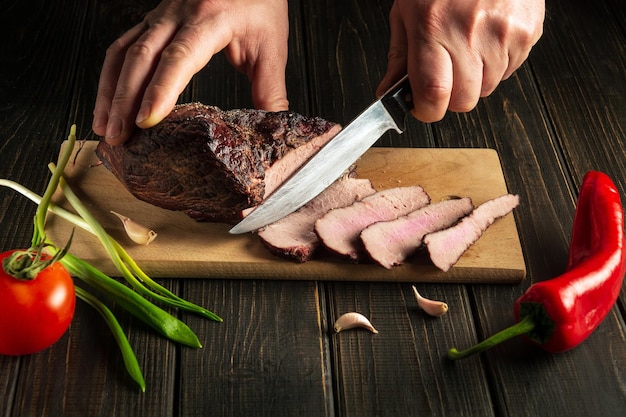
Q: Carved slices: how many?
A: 4